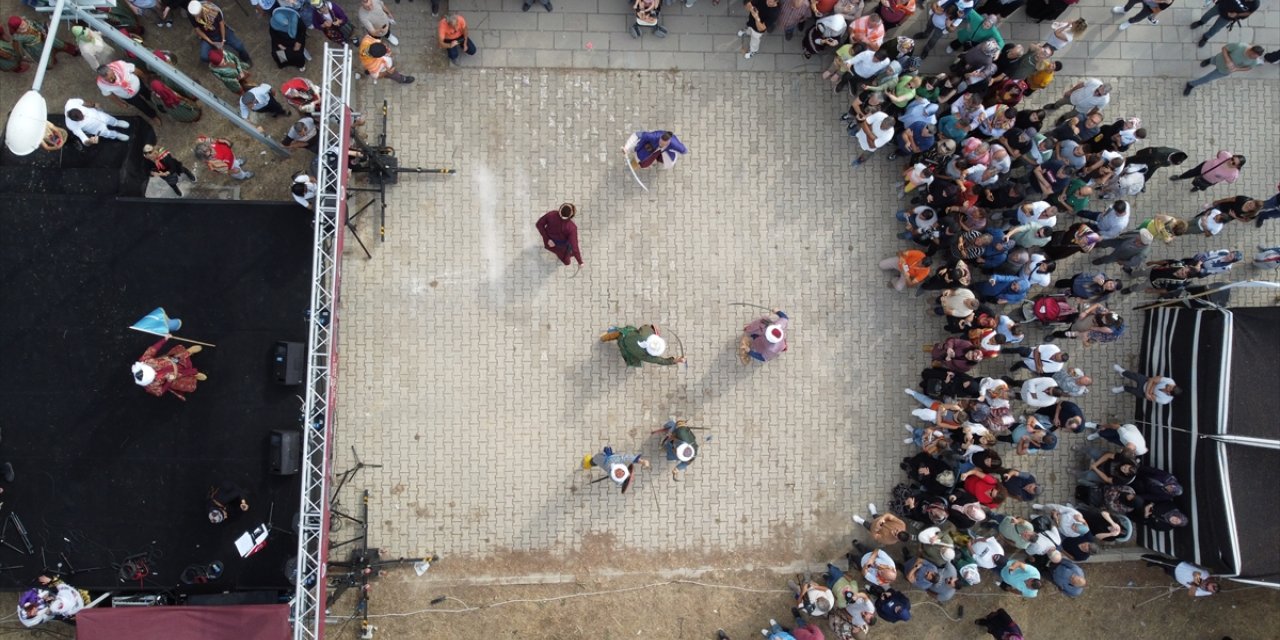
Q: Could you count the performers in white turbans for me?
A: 5